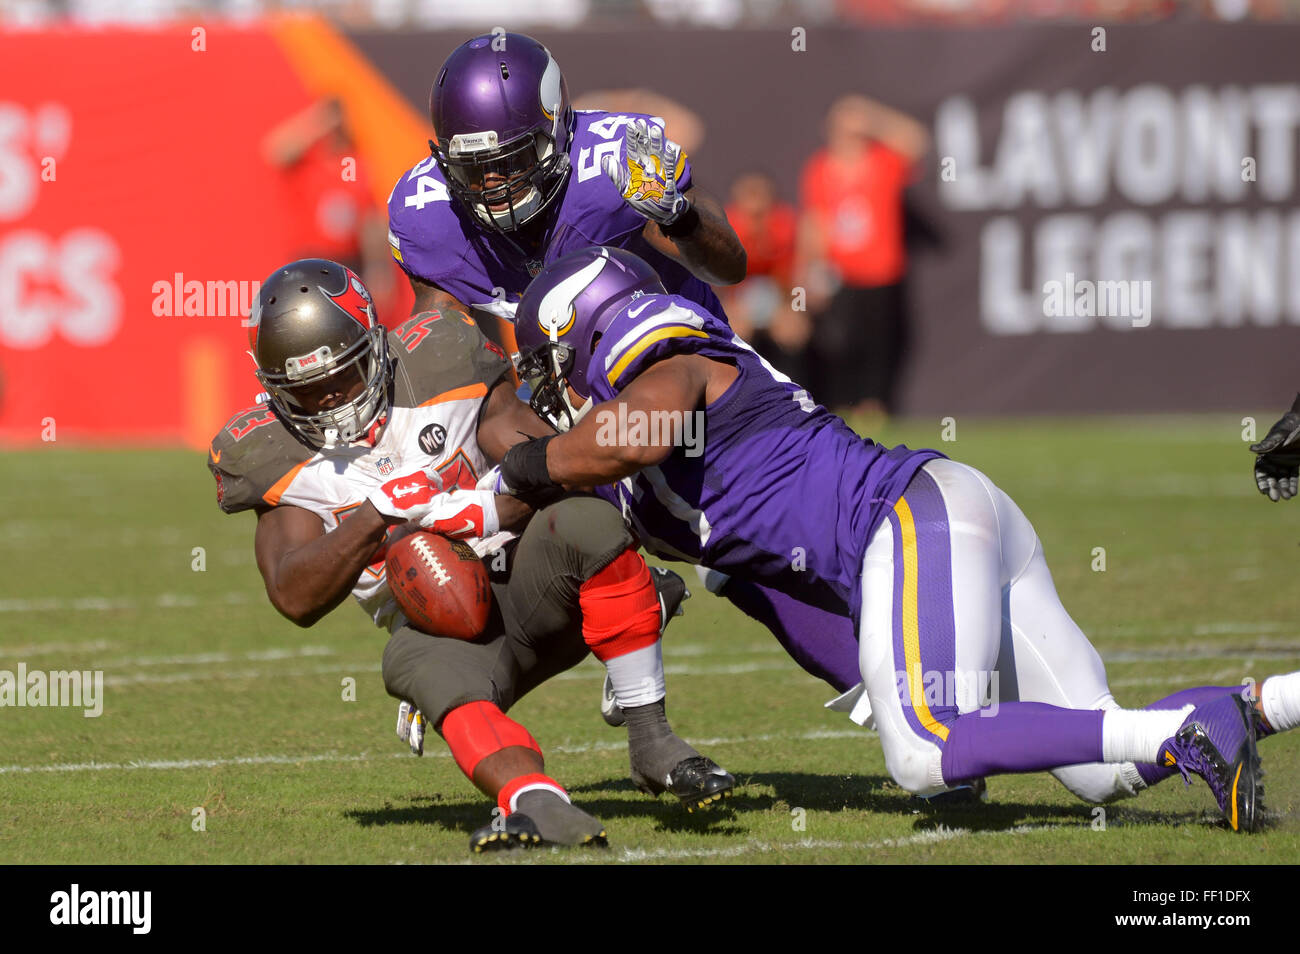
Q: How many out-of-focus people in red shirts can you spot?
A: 3